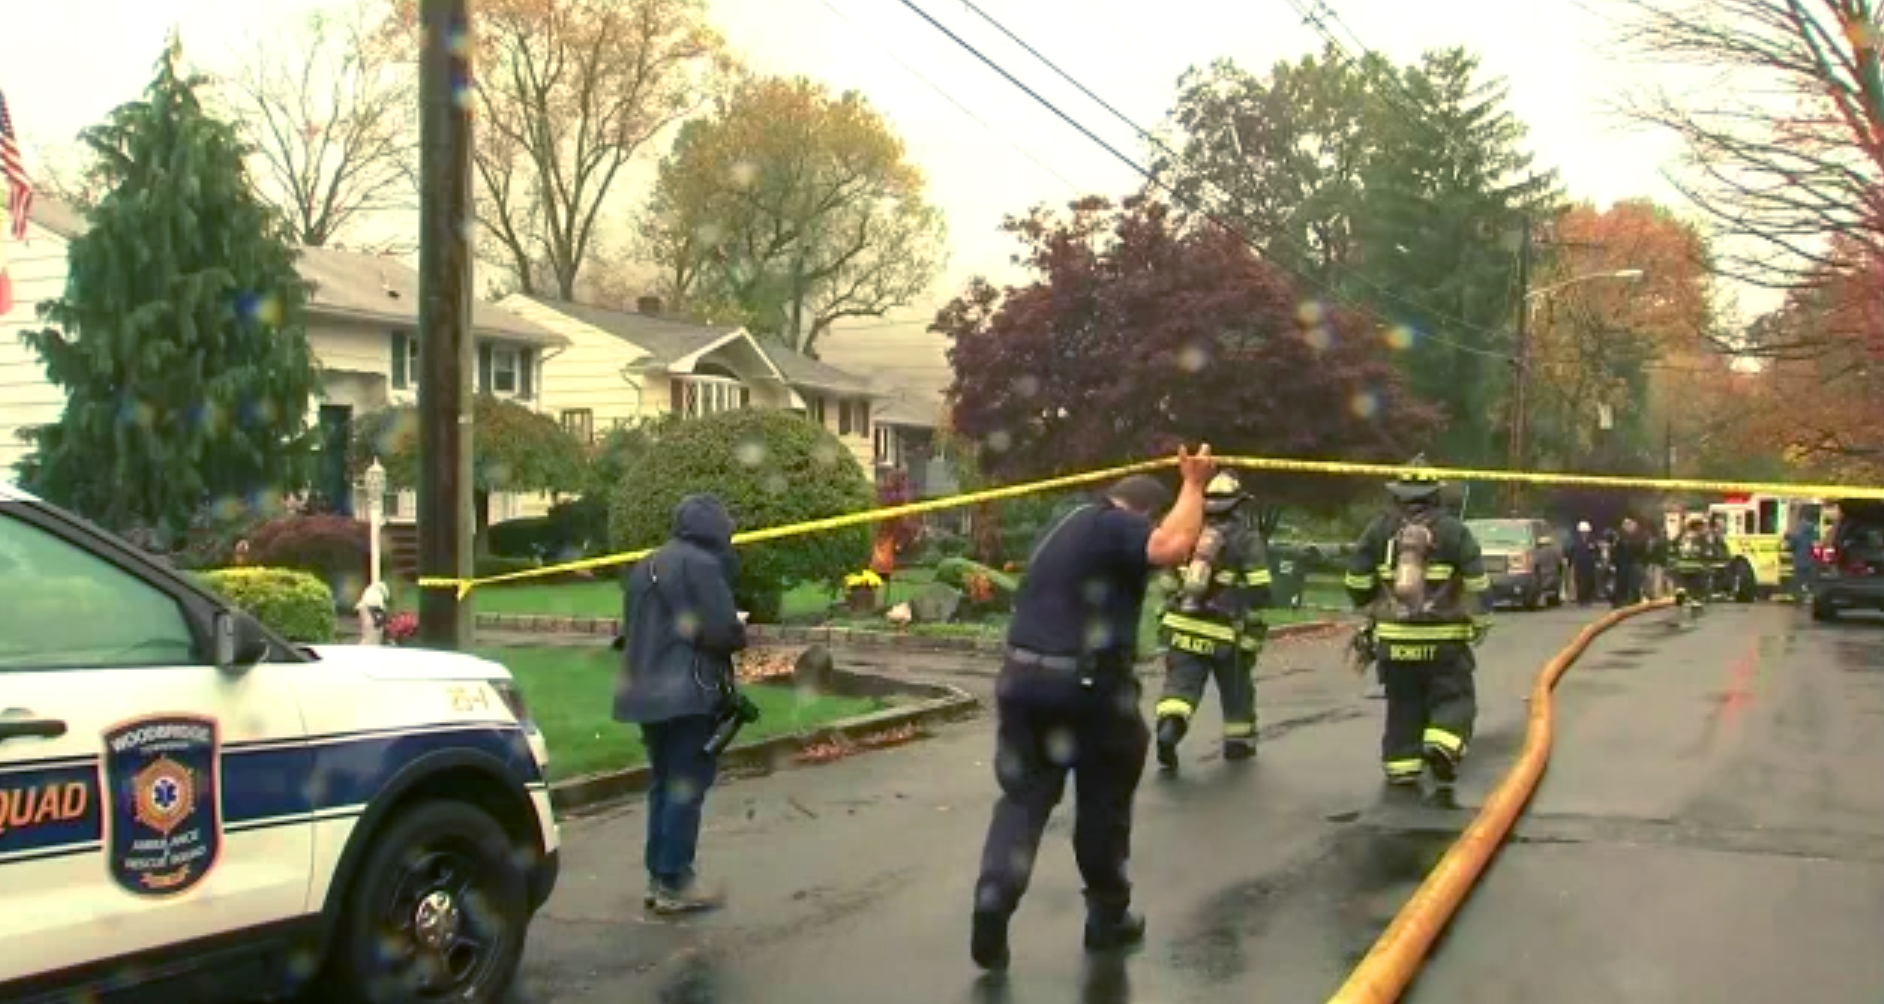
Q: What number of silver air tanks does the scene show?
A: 2